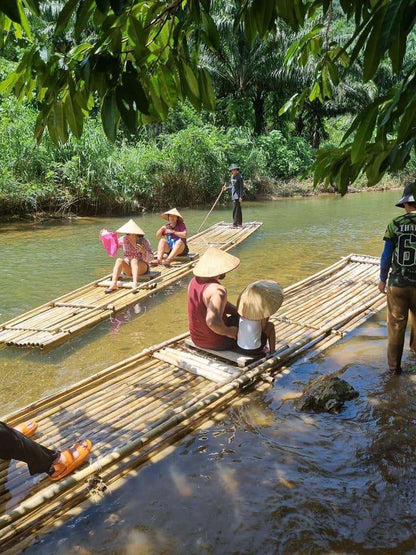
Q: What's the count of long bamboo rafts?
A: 2